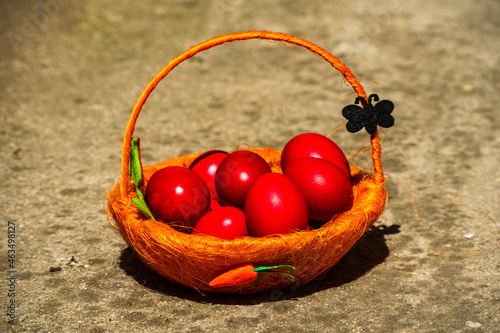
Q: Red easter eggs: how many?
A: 7